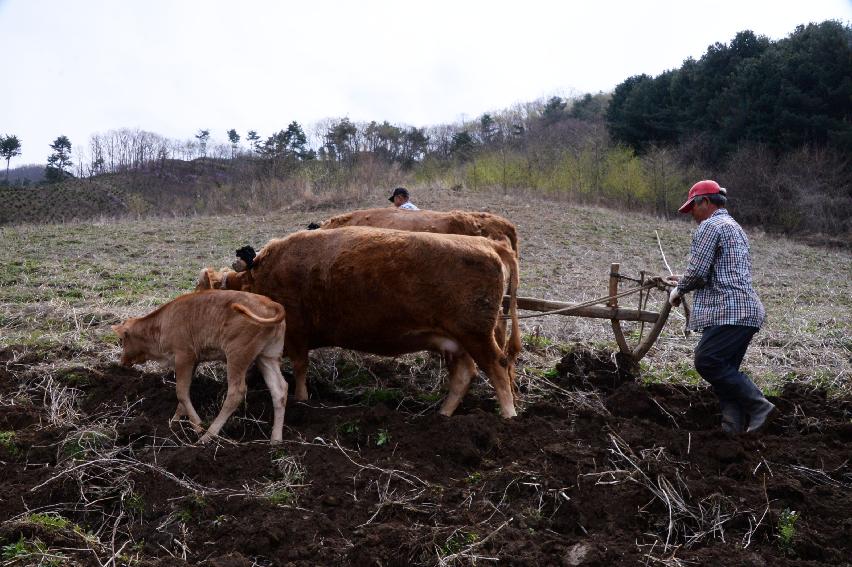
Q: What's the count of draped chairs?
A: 0